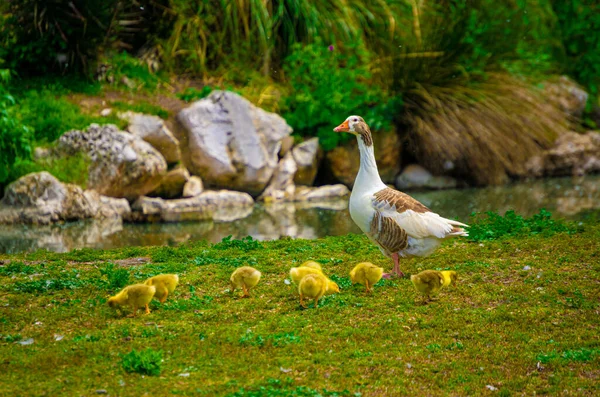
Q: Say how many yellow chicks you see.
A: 8